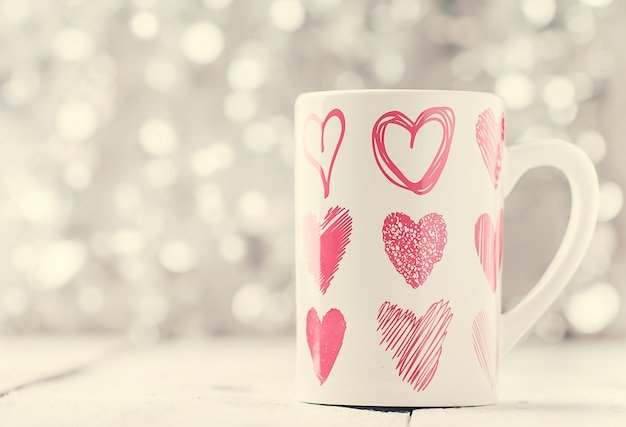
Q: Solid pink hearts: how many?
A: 1